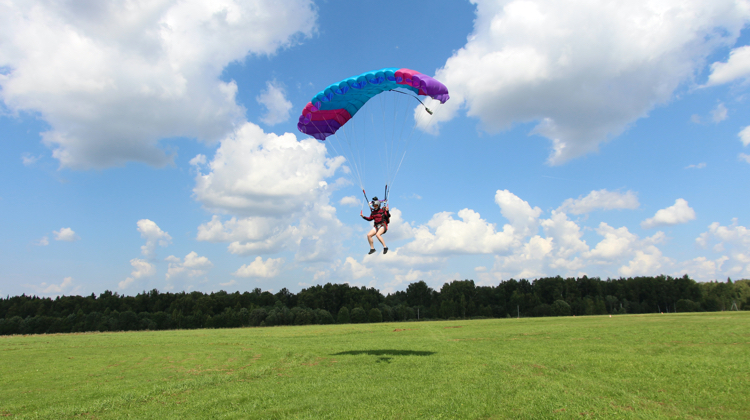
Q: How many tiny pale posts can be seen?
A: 2